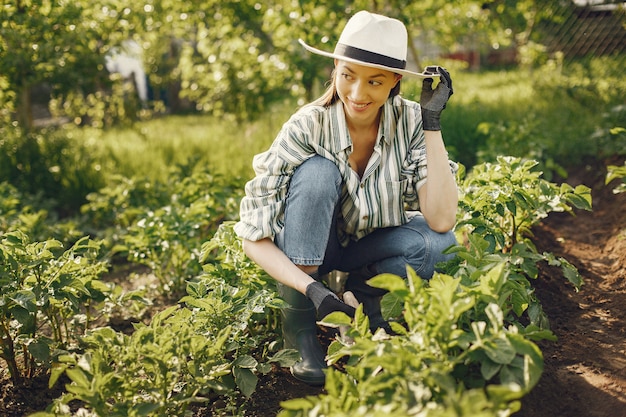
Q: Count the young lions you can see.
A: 0